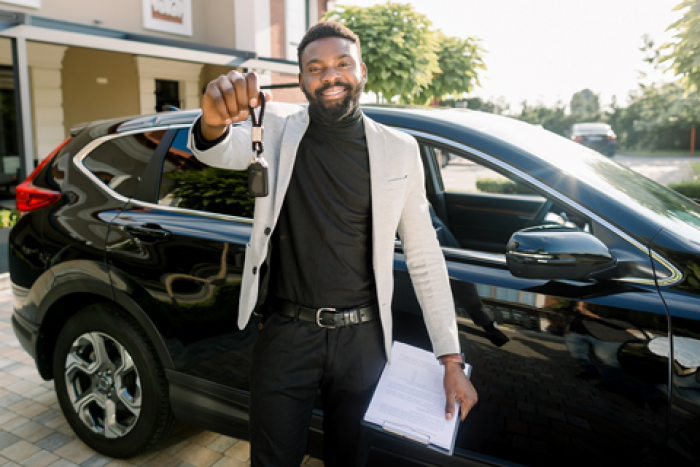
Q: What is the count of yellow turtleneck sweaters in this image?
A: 0